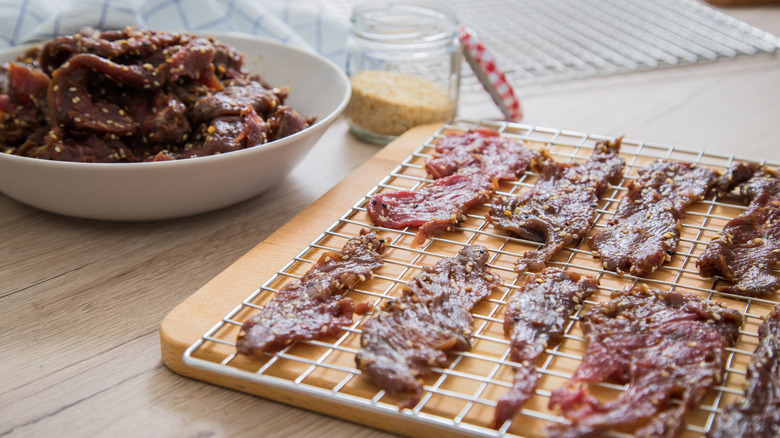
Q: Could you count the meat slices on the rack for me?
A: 9